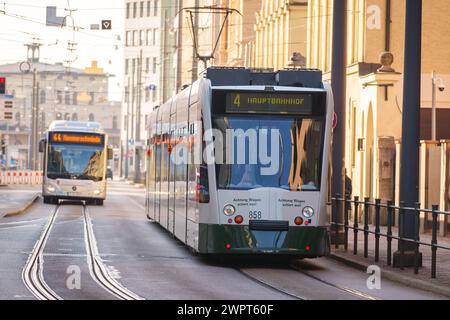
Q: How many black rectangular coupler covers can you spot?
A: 1